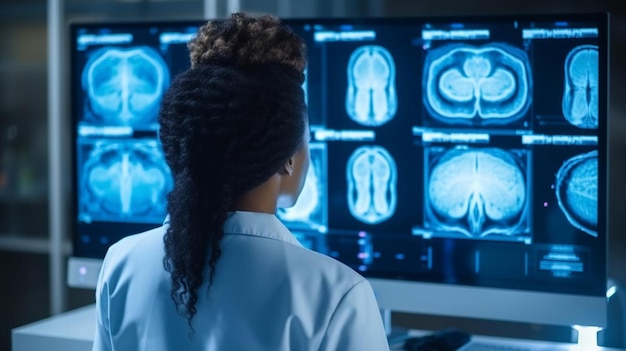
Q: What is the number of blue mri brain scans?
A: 9